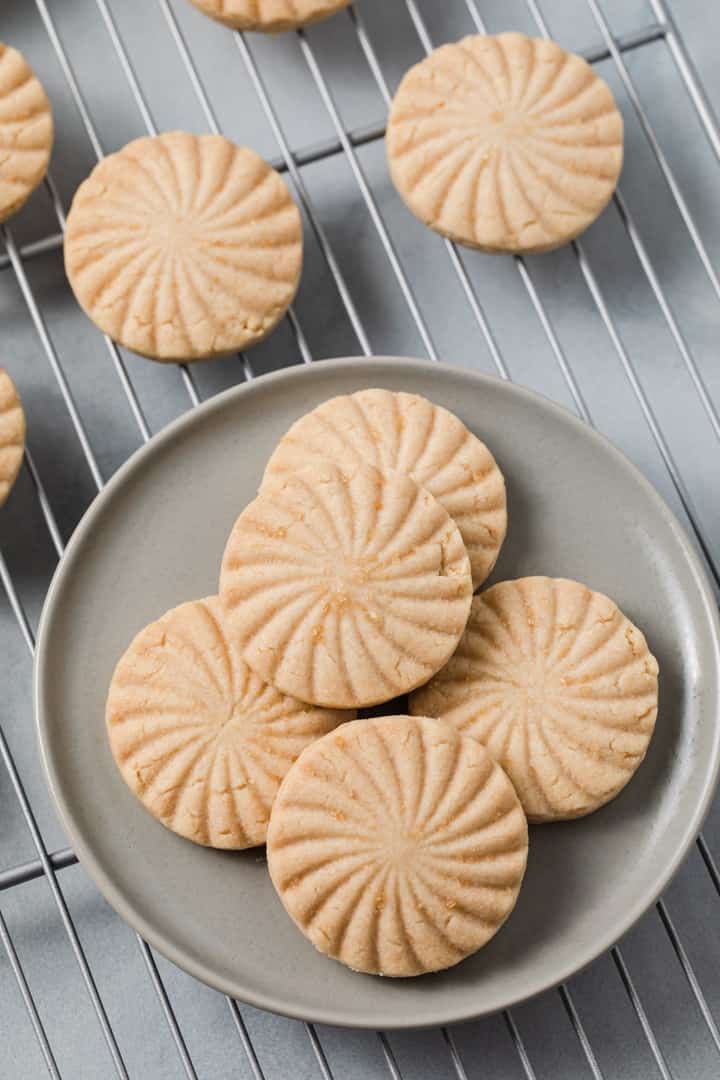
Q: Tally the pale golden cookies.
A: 10